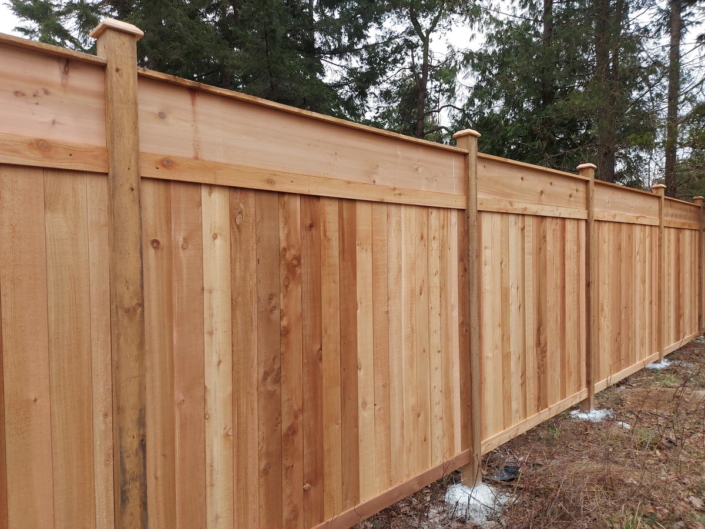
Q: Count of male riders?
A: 0